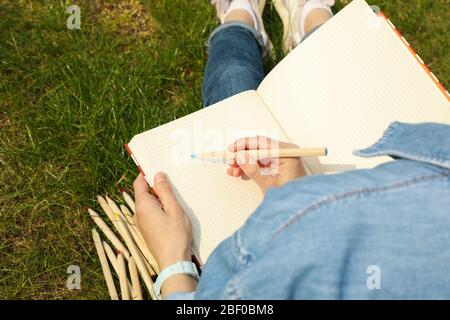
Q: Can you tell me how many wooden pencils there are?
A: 10